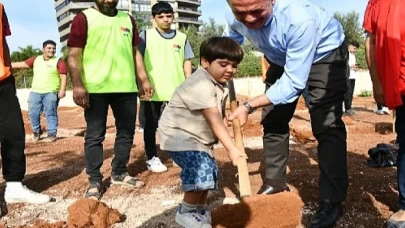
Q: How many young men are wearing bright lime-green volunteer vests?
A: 3